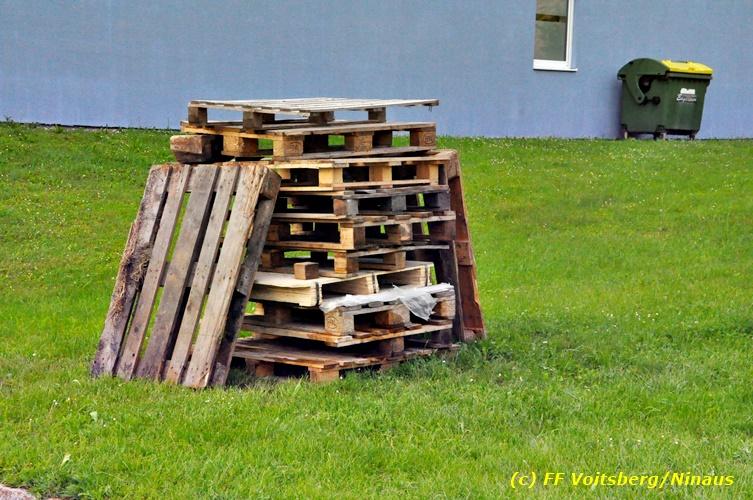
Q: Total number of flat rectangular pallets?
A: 12